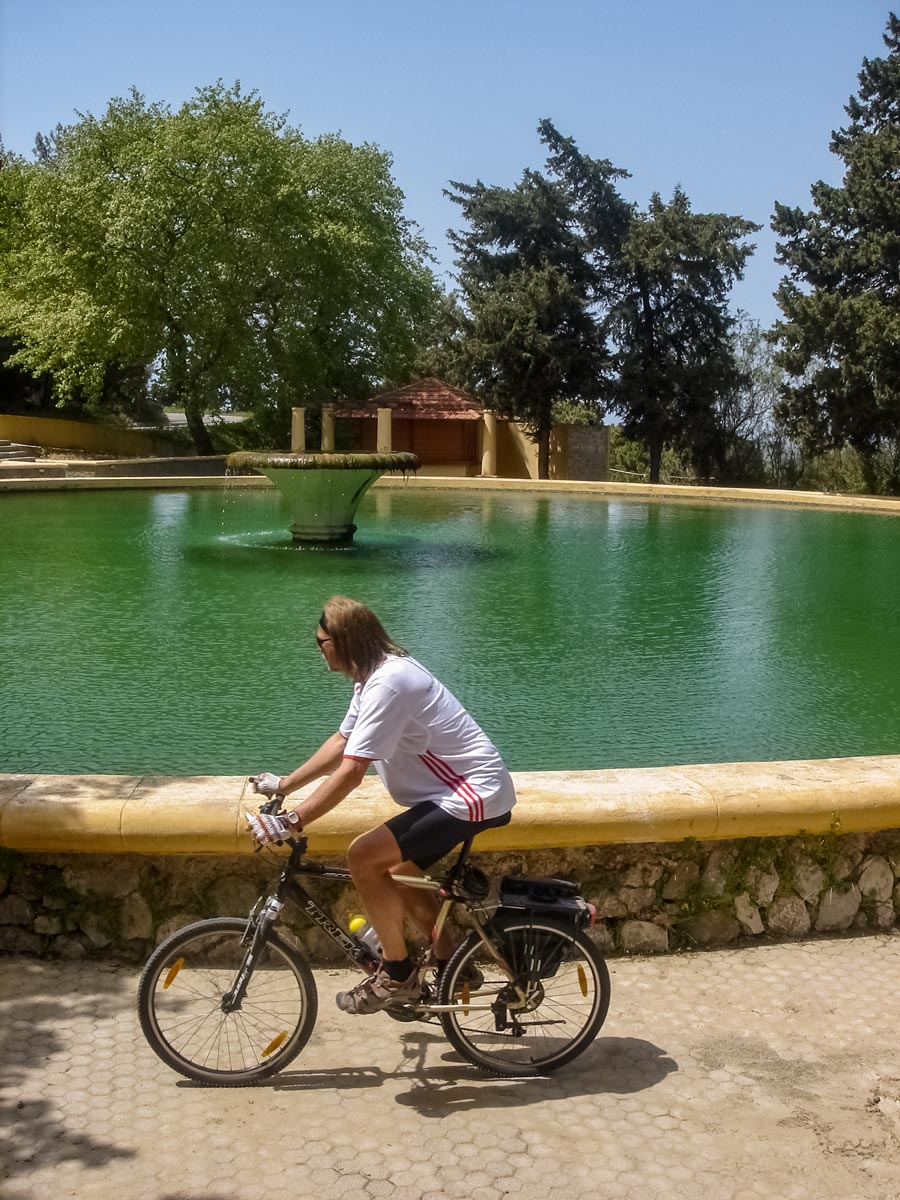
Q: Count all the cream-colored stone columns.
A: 4